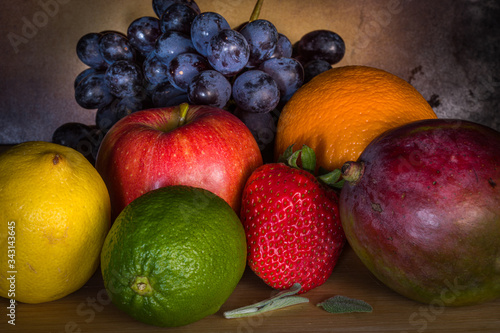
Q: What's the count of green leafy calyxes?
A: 1